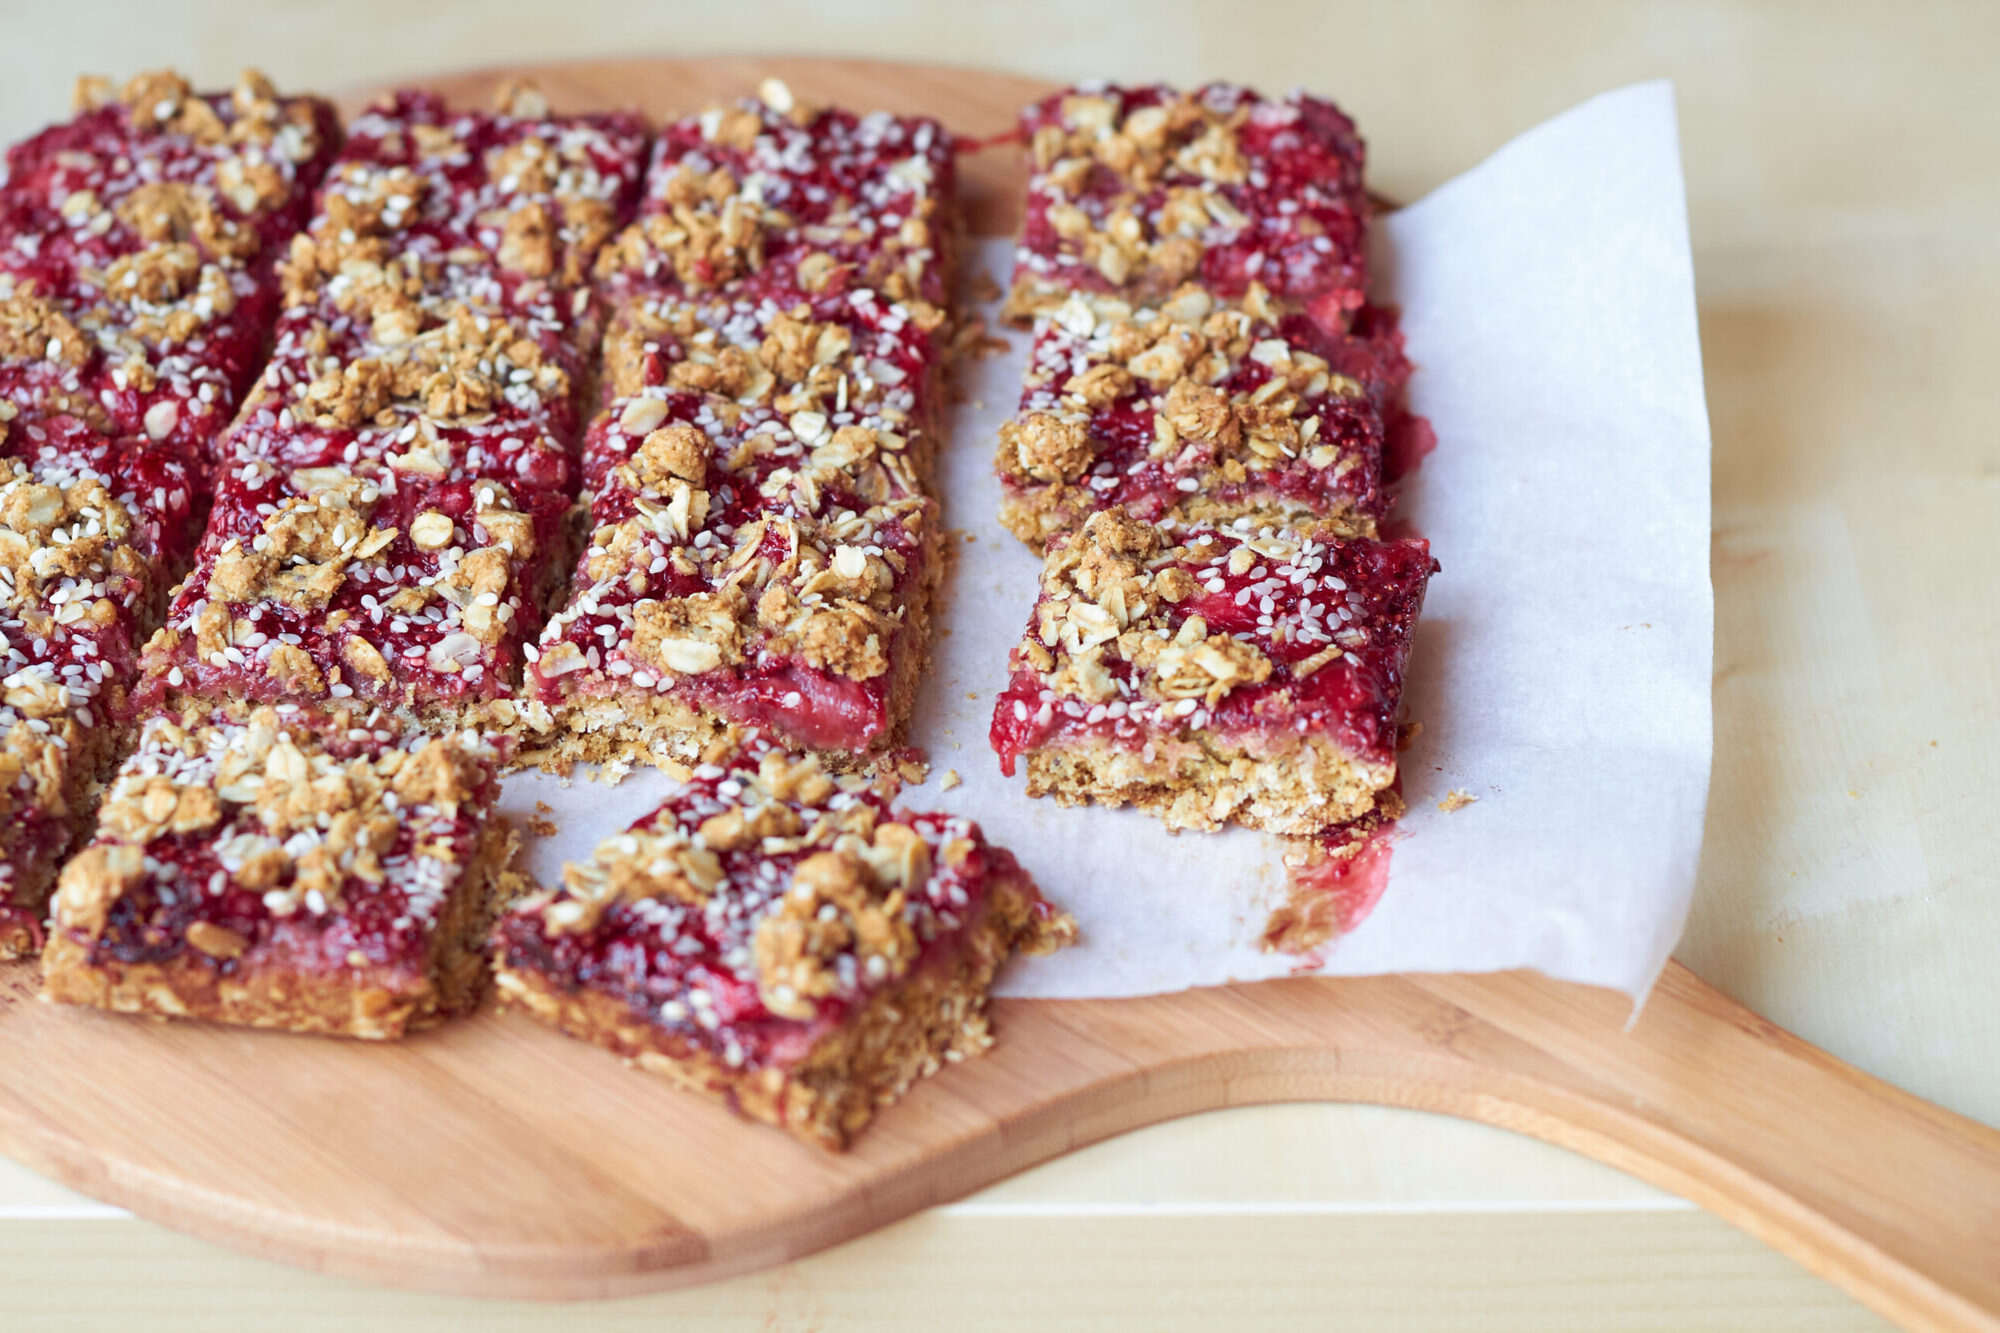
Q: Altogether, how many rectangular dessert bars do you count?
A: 15